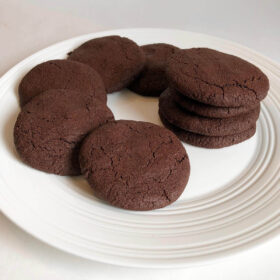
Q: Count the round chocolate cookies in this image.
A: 9